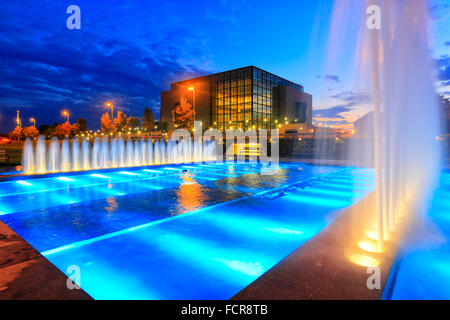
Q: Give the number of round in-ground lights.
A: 3